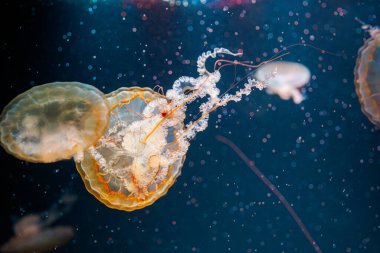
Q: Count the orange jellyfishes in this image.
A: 3